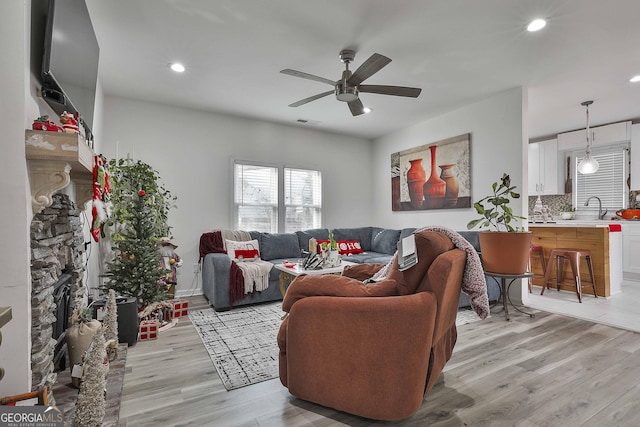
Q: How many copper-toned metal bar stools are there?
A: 2